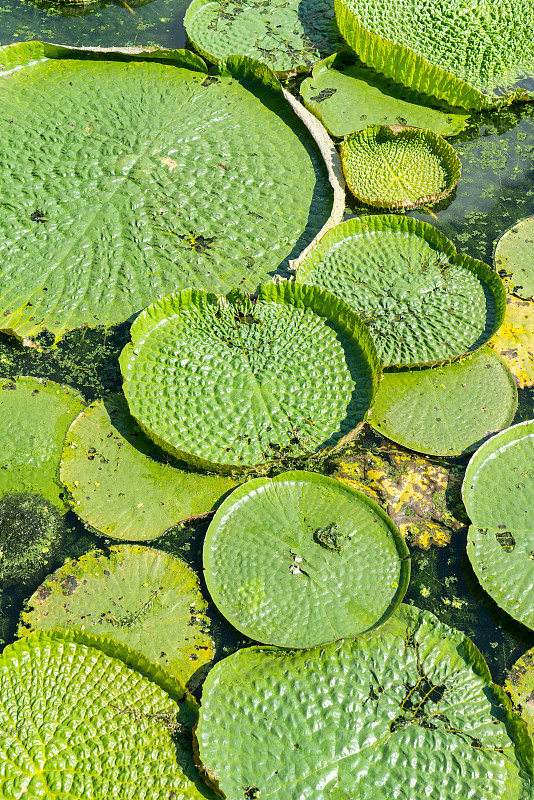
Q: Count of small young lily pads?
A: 1